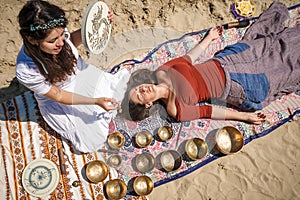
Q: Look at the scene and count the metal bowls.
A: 11